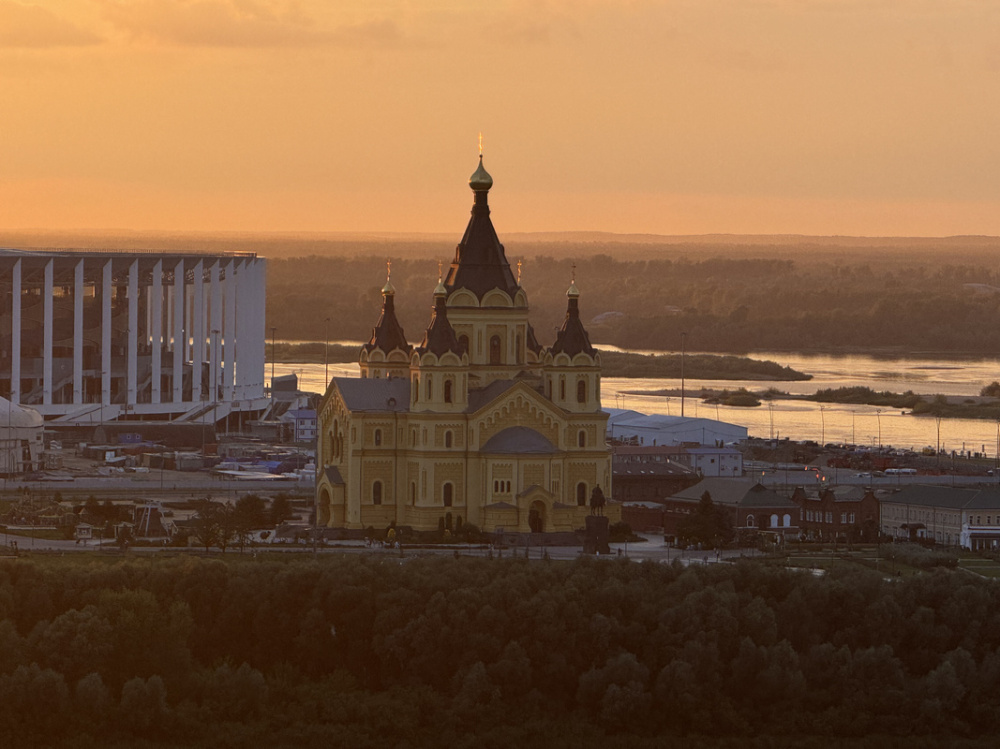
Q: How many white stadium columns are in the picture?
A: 13